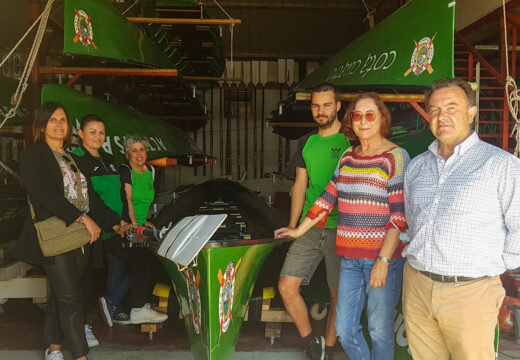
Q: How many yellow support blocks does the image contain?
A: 2